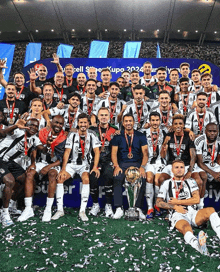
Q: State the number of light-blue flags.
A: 6